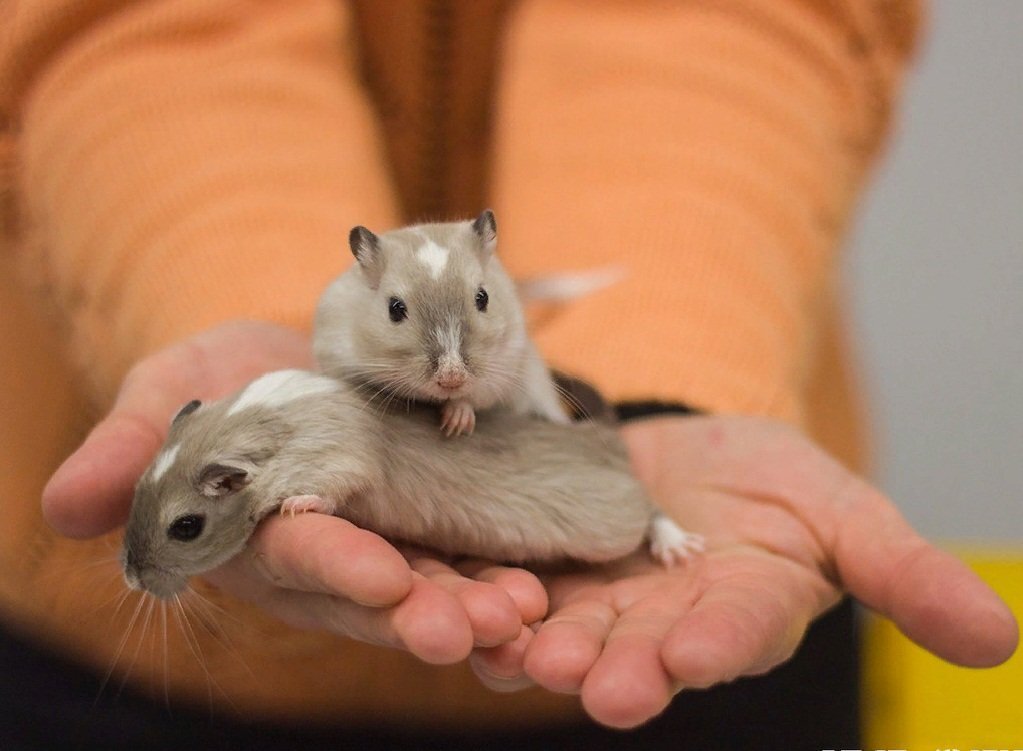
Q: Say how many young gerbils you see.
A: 2